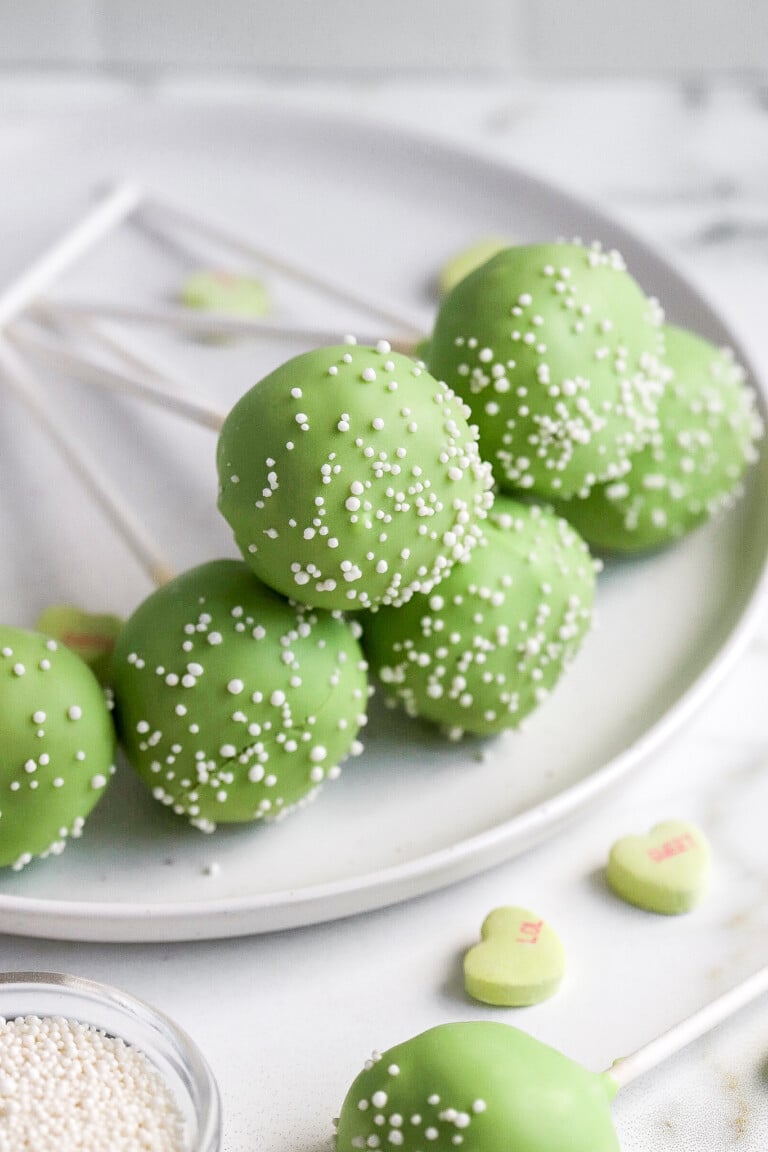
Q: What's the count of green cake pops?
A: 7